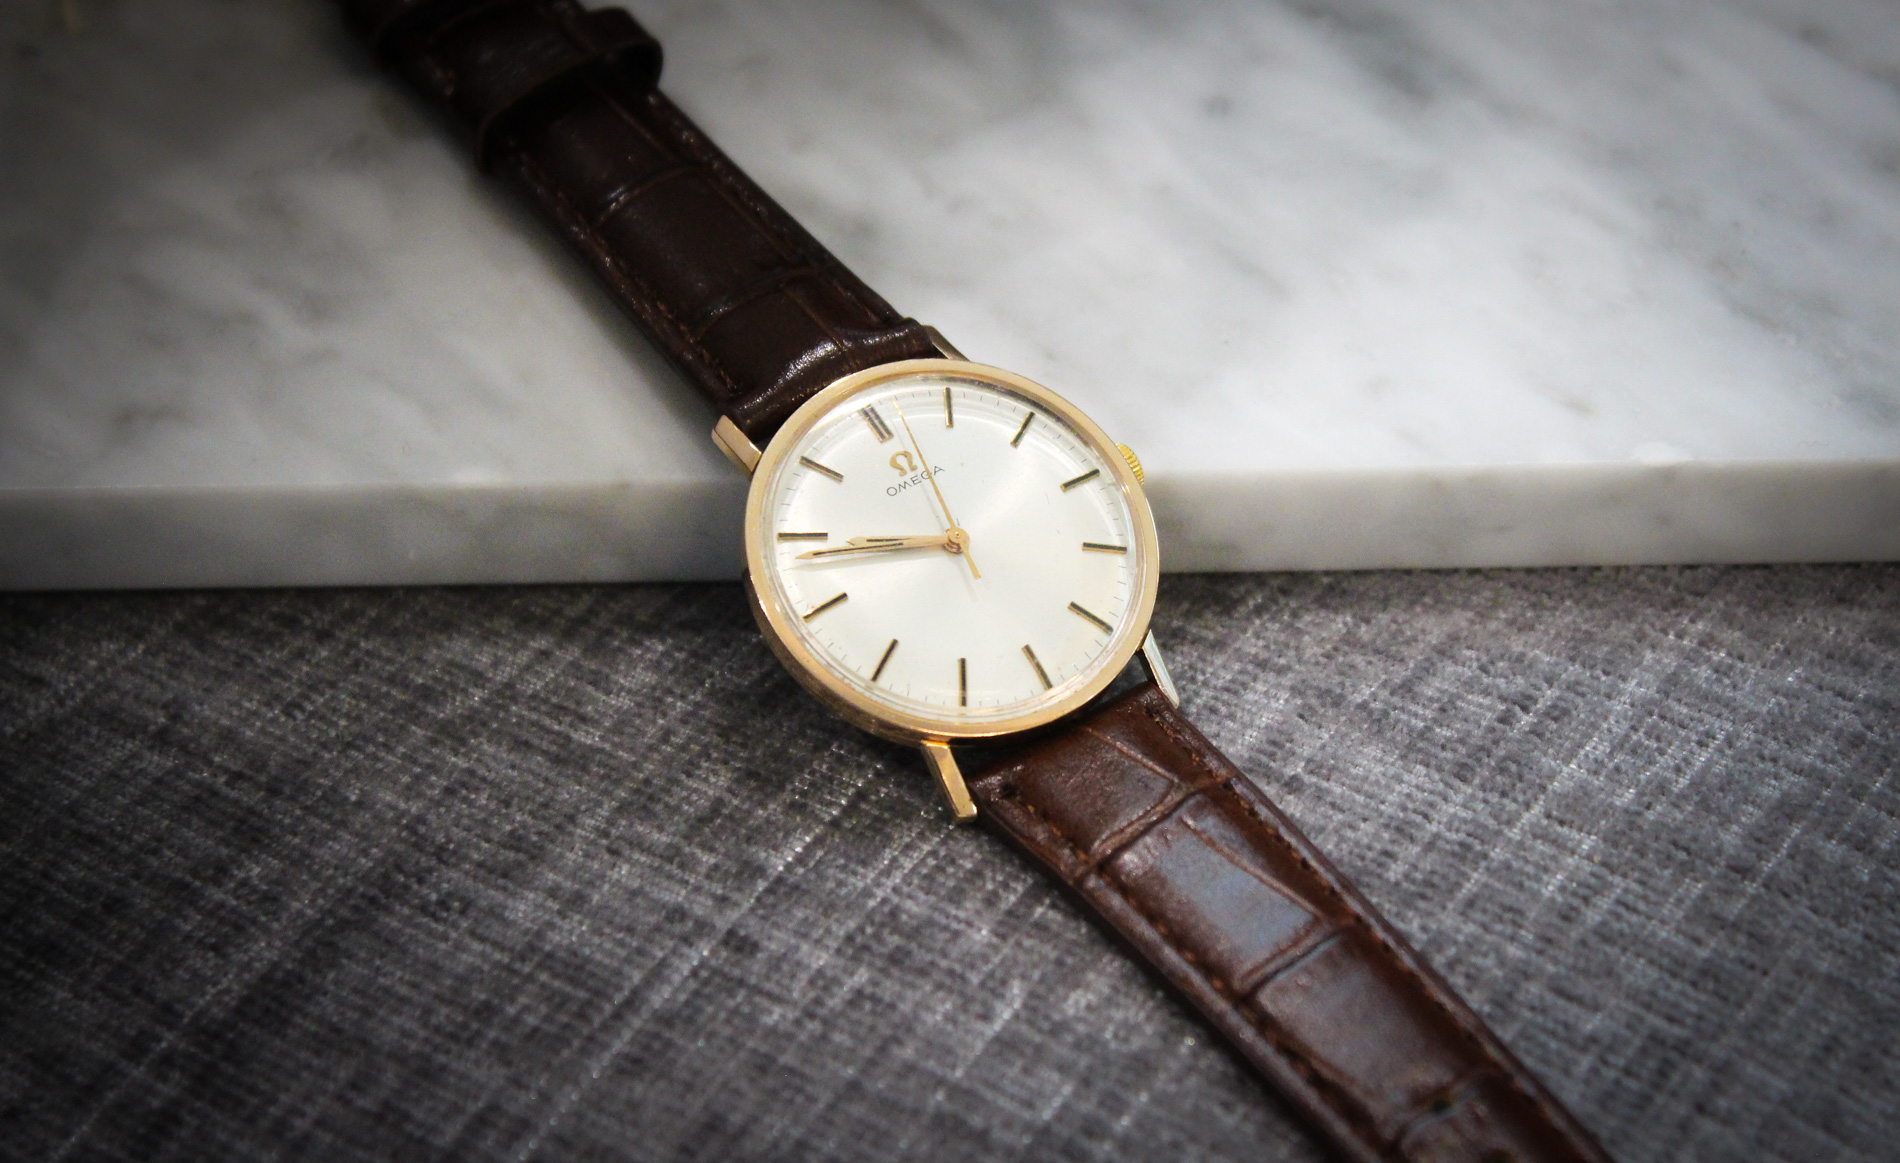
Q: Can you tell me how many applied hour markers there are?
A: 12